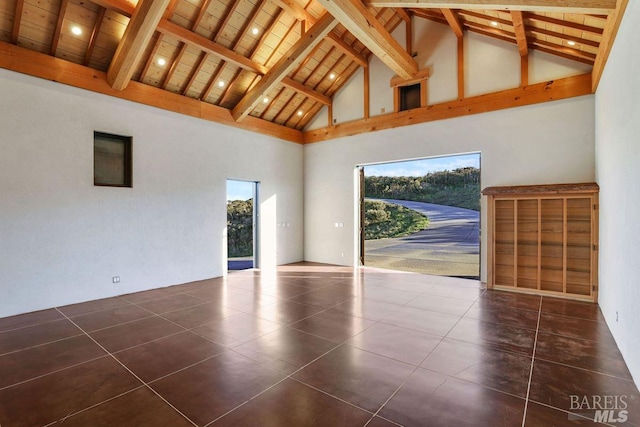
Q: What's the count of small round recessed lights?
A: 9